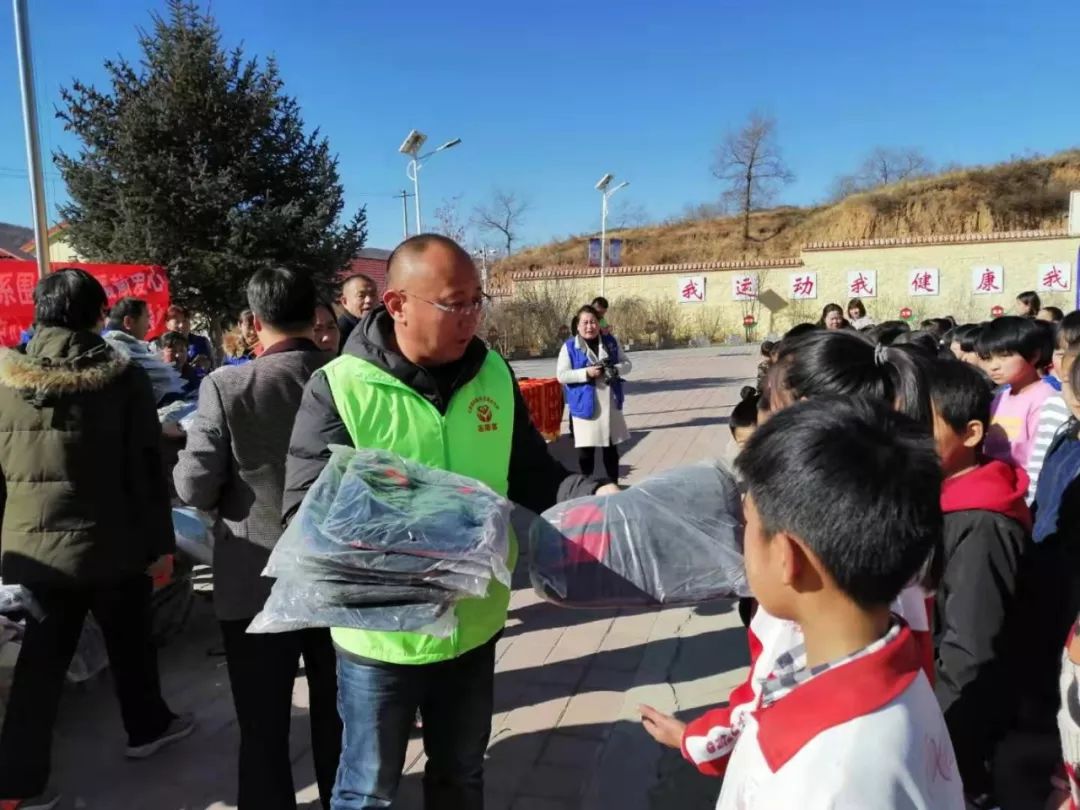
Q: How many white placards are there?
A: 7